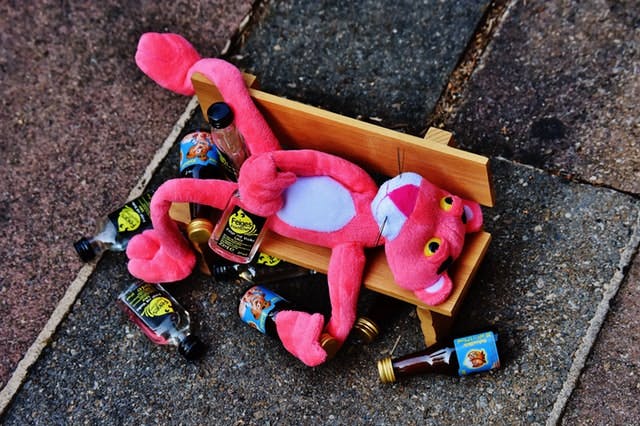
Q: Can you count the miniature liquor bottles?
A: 9